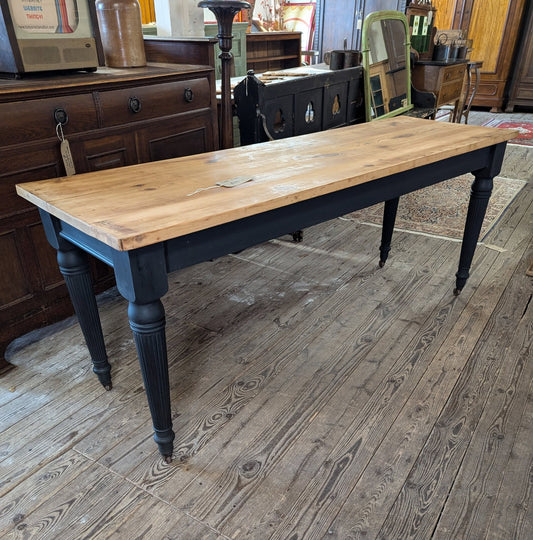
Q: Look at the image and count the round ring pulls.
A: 3